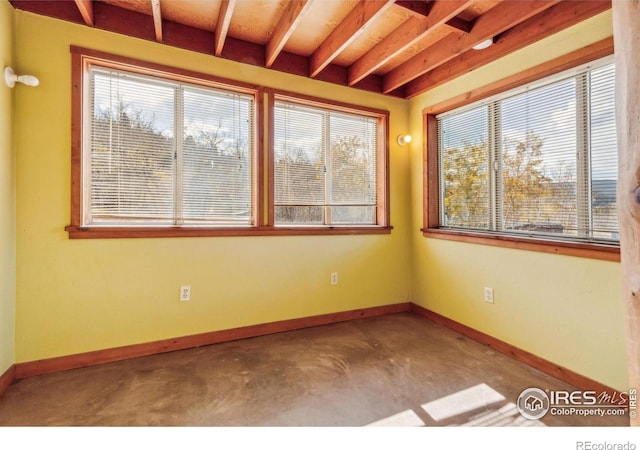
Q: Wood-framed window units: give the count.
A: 3